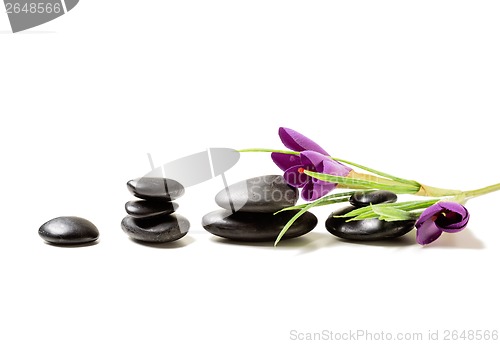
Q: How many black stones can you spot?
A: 8